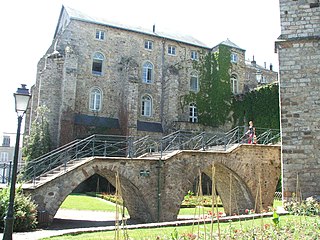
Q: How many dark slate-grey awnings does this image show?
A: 2